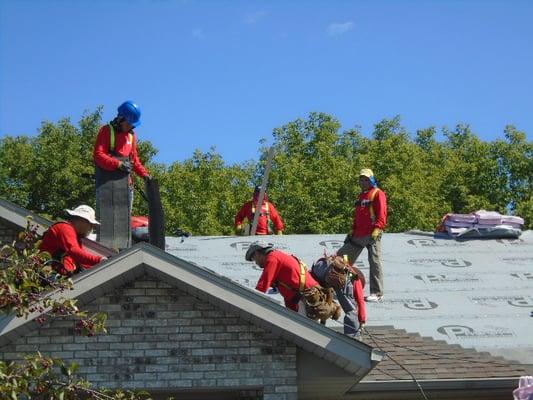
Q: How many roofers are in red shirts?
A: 6